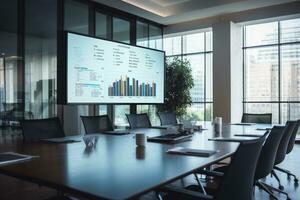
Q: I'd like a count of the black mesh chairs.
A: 9